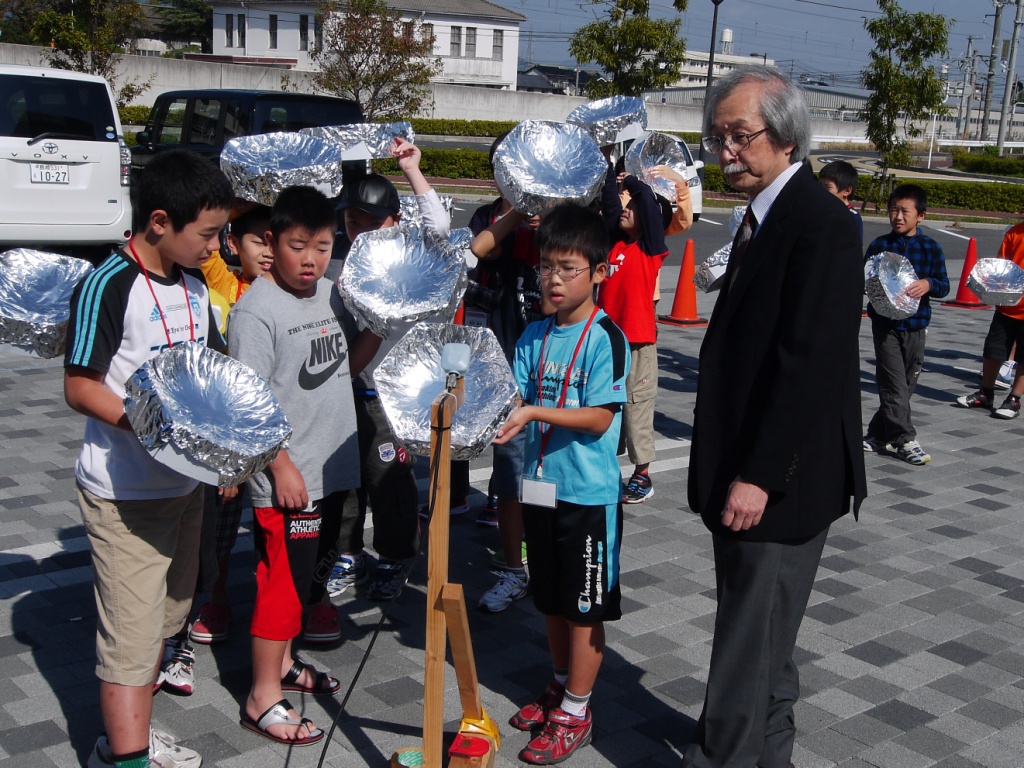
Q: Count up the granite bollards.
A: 0